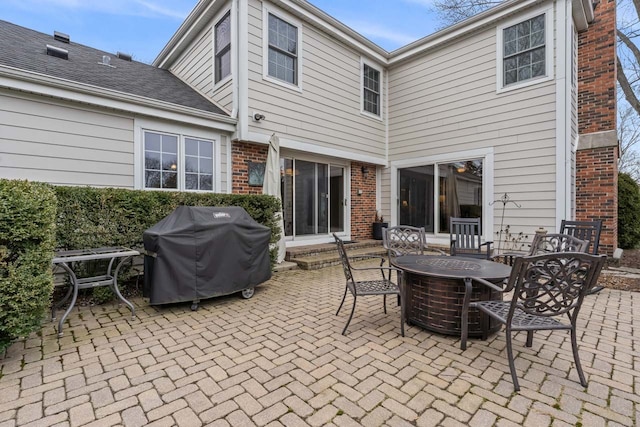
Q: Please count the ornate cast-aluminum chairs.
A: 4